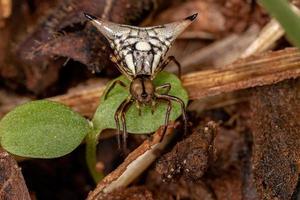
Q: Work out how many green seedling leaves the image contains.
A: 2